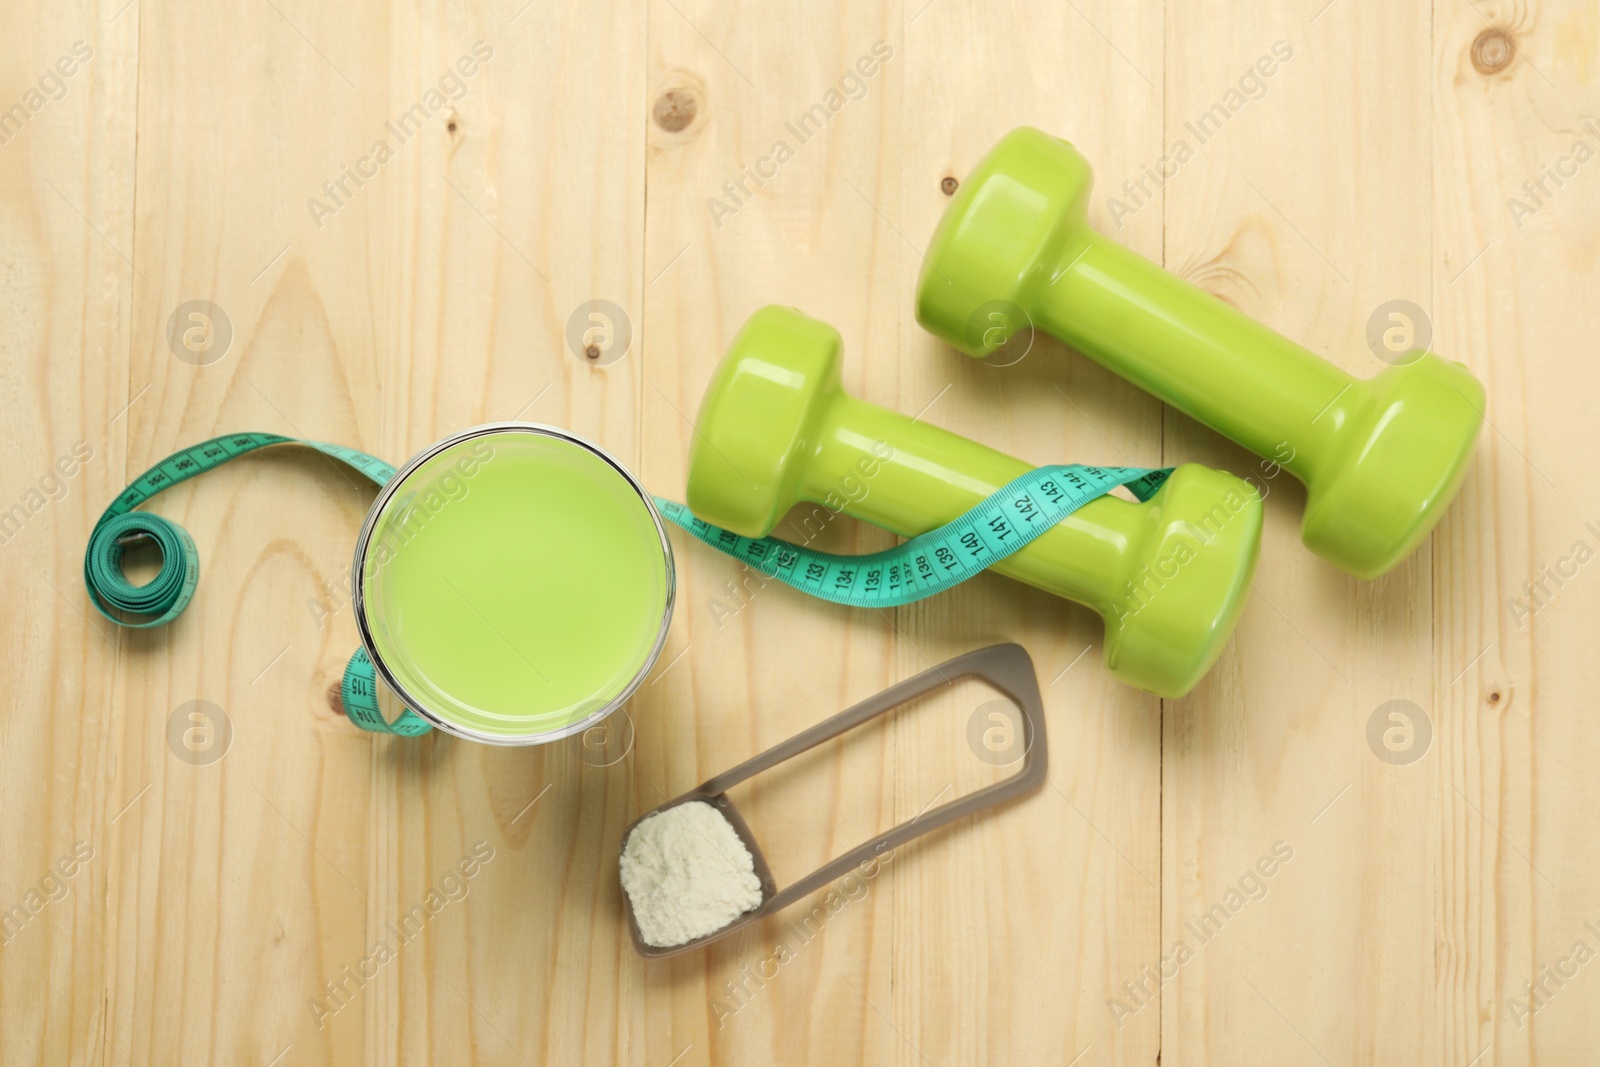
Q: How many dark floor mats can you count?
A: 0